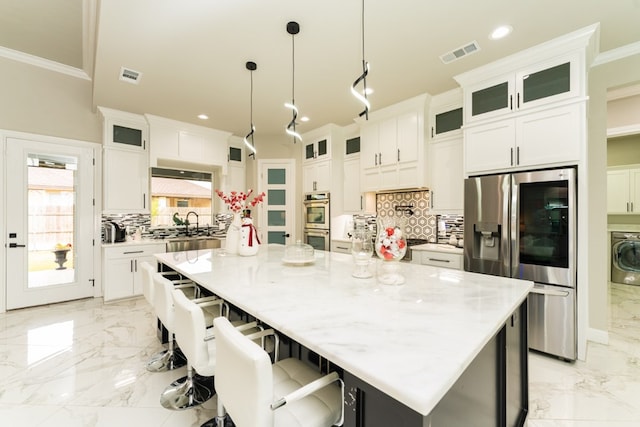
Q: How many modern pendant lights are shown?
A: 3